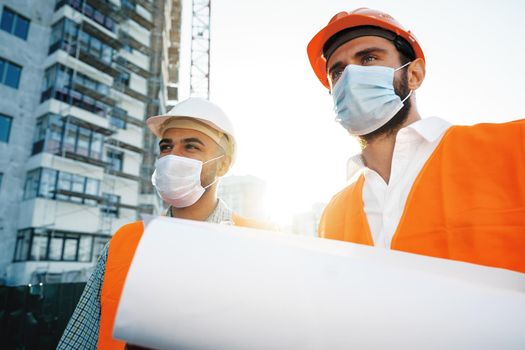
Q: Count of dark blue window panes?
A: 5